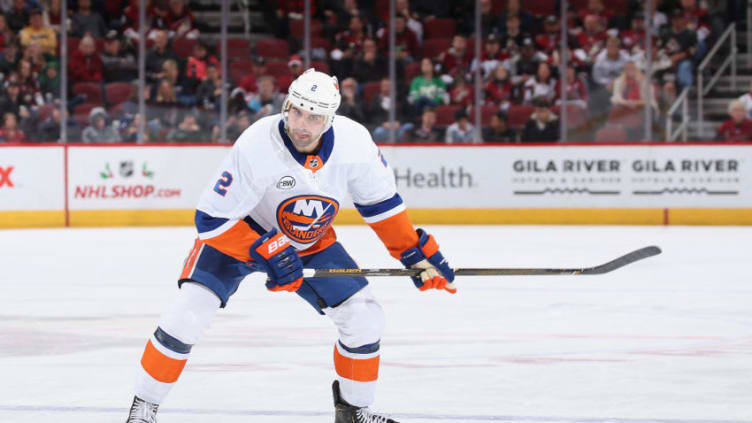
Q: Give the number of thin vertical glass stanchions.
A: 8